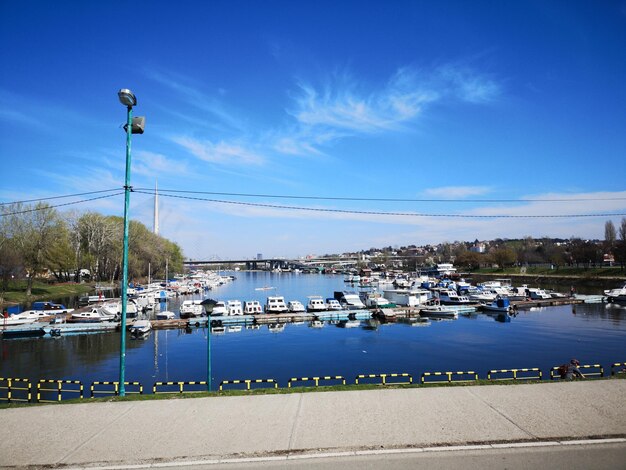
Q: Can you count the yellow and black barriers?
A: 11